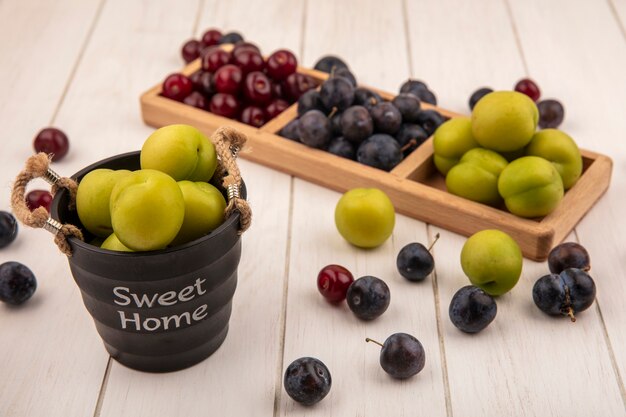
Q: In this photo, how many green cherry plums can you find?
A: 12